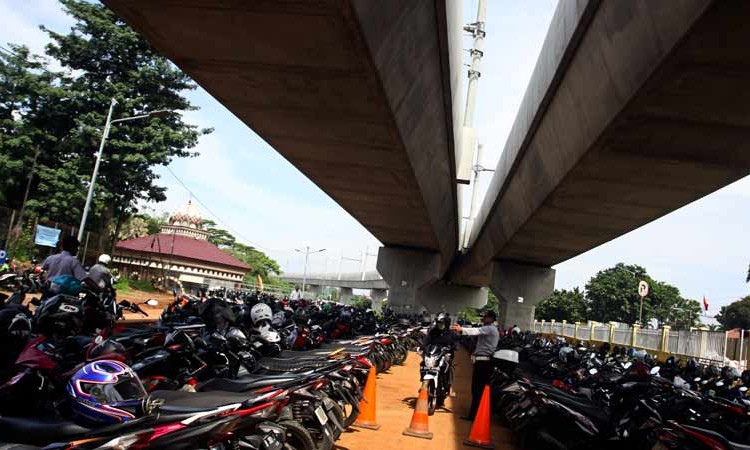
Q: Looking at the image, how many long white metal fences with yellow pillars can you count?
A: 1